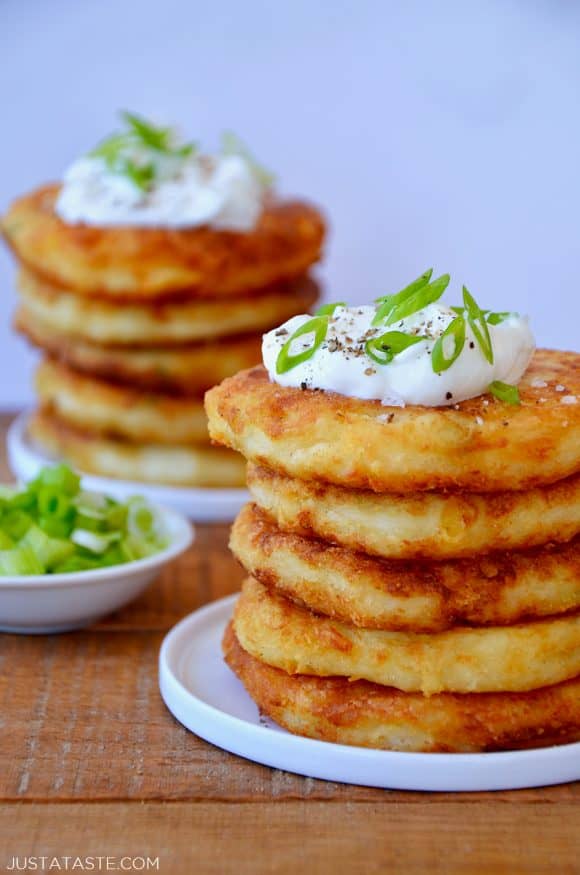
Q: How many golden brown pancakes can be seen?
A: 10